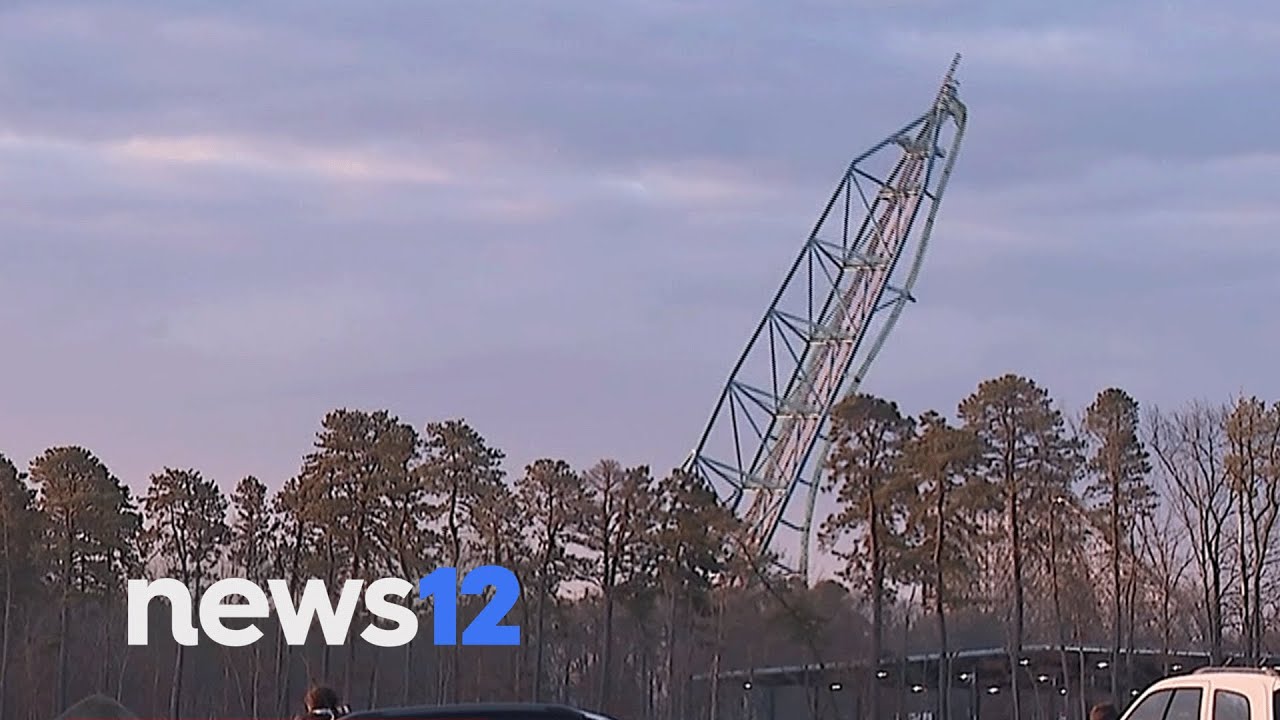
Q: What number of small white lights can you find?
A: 12